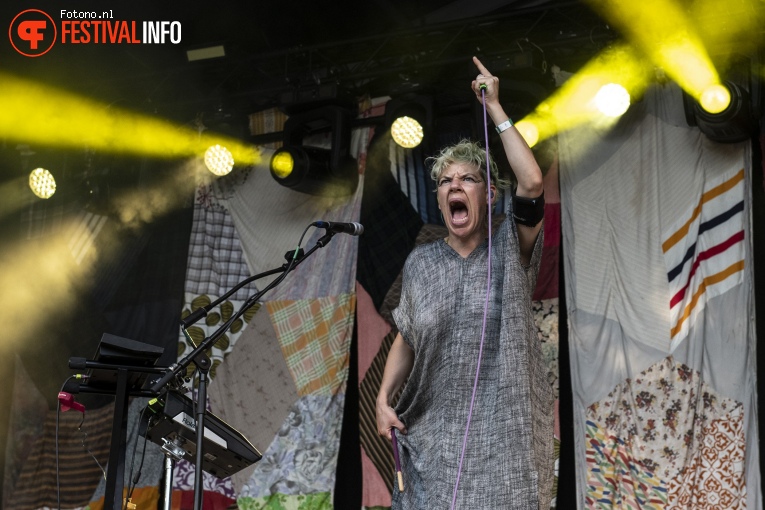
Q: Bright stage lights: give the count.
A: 7